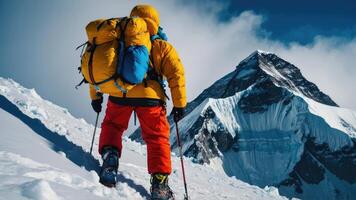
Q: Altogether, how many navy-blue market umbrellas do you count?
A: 0